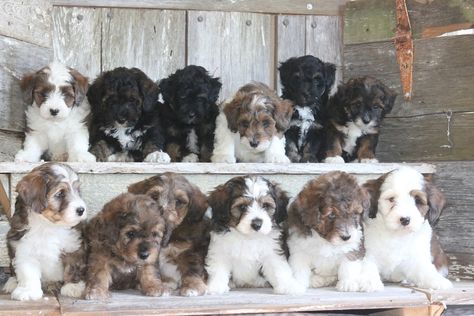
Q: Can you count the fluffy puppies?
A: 12